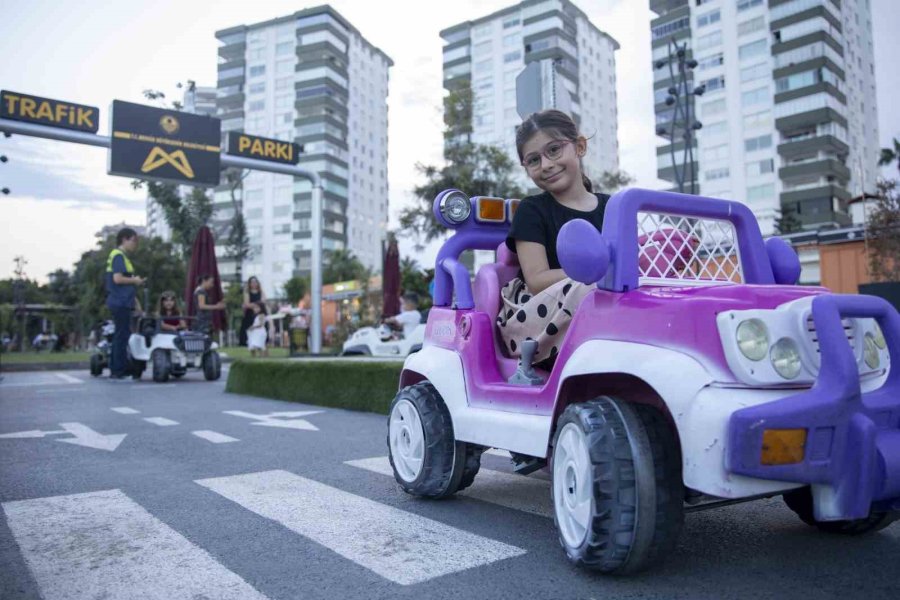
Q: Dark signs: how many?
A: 3